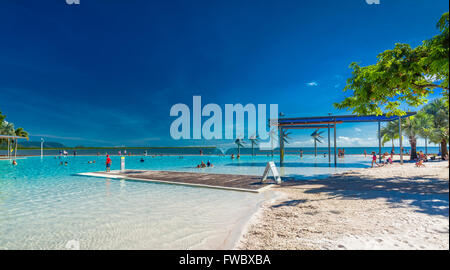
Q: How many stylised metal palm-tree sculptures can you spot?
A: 5